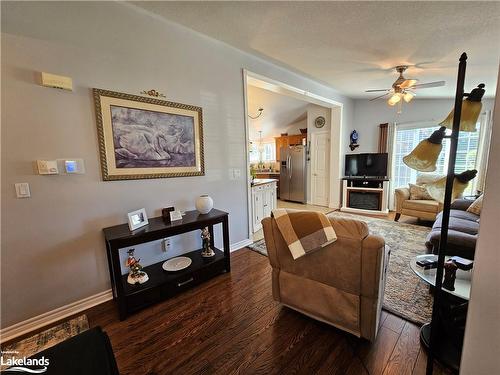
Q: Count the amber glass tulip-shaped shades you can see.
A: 3